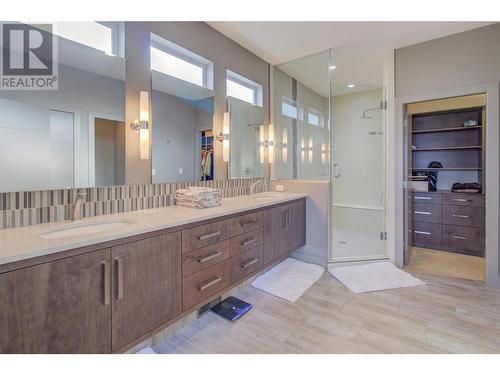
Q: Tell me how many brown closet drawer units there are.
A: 6